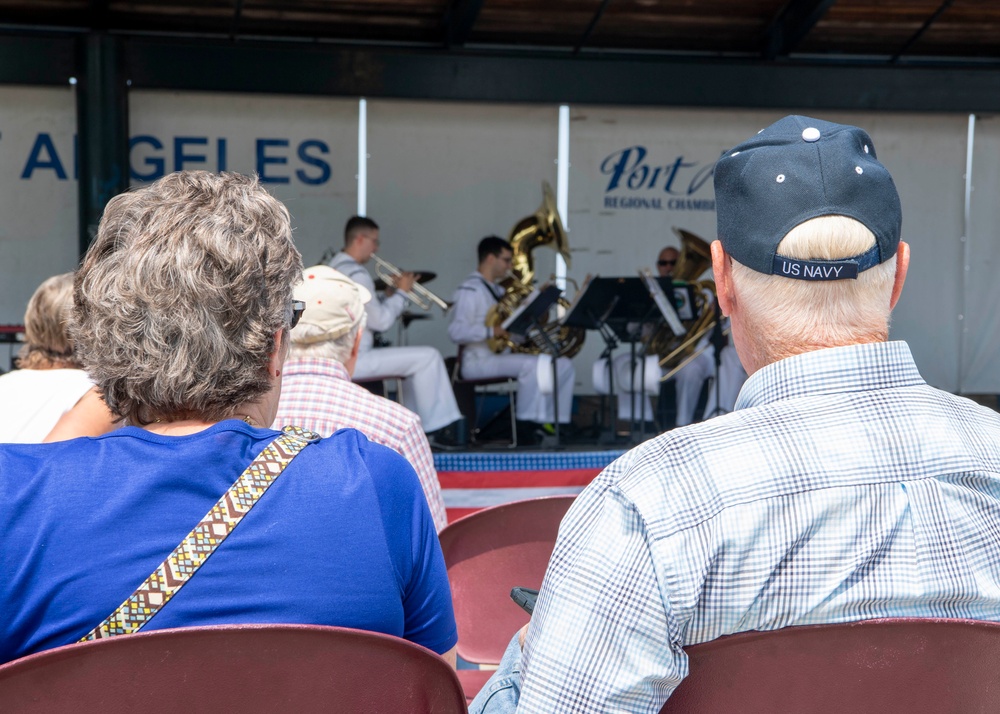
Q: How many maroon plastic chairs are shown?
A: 3